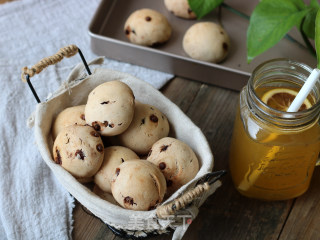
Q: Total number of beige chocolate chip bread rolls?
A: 10